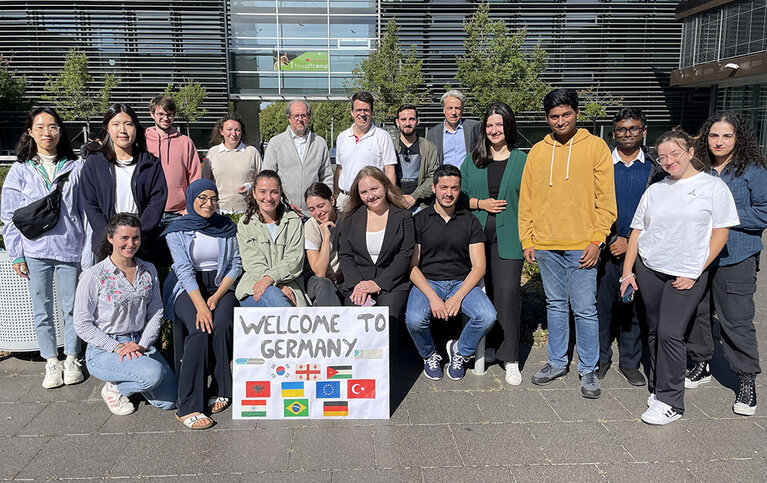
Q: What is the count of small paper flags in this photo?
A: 10